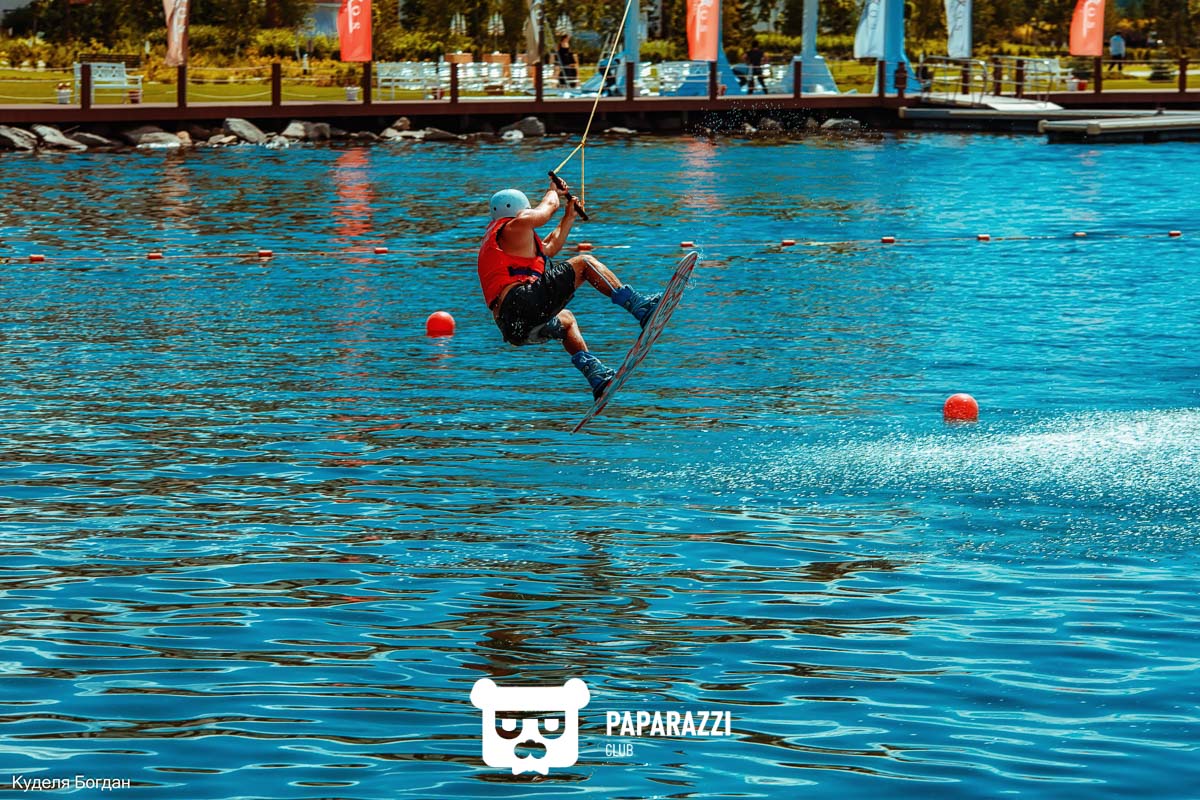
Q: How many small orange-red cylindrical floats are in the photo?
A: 11